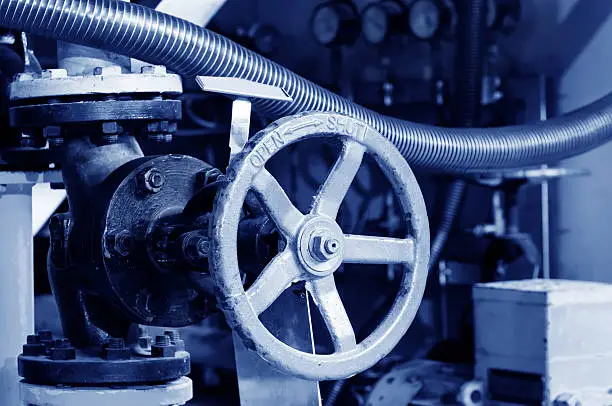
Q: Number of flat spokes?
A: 5